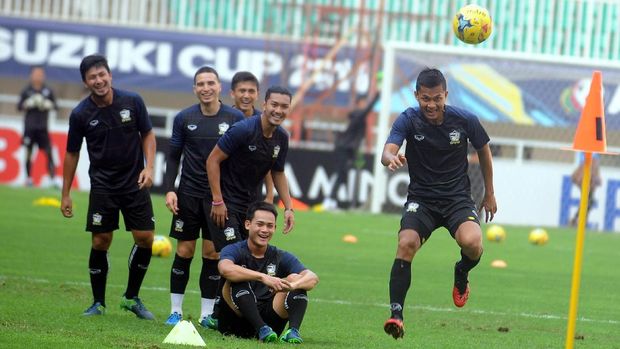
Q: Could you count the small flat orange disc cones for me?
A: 2